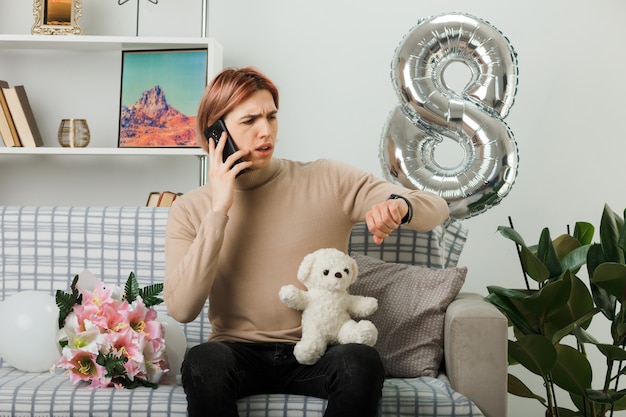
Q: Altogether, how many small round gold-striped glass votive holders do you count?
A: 1